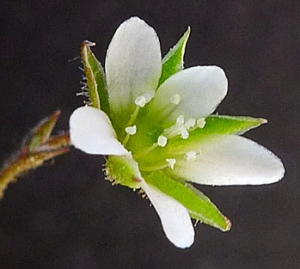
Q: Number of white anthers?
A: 10